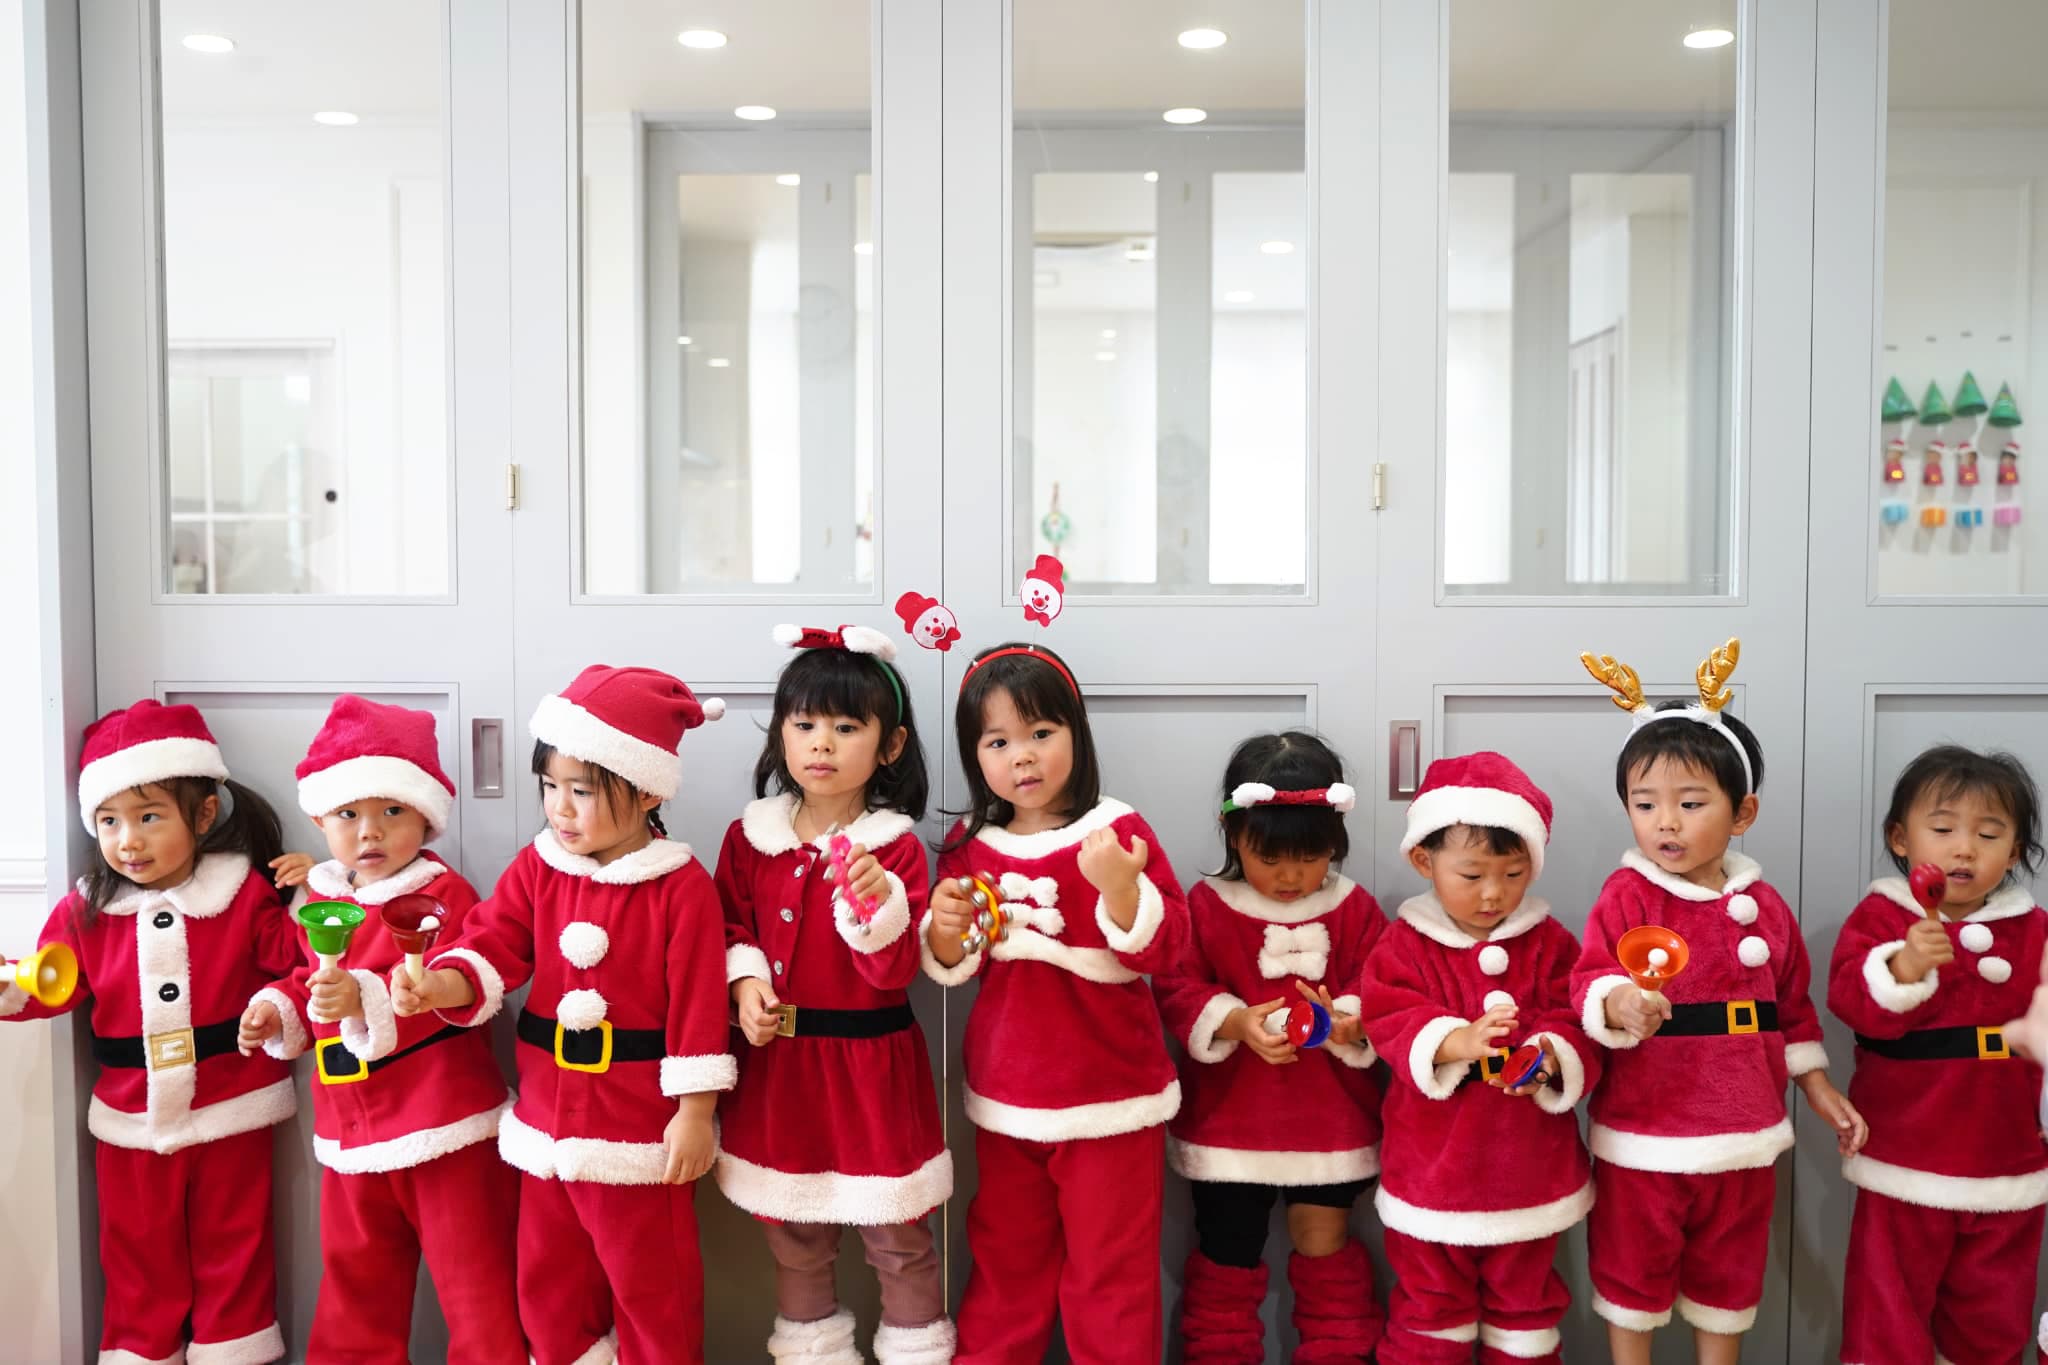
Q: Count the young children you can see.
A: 9